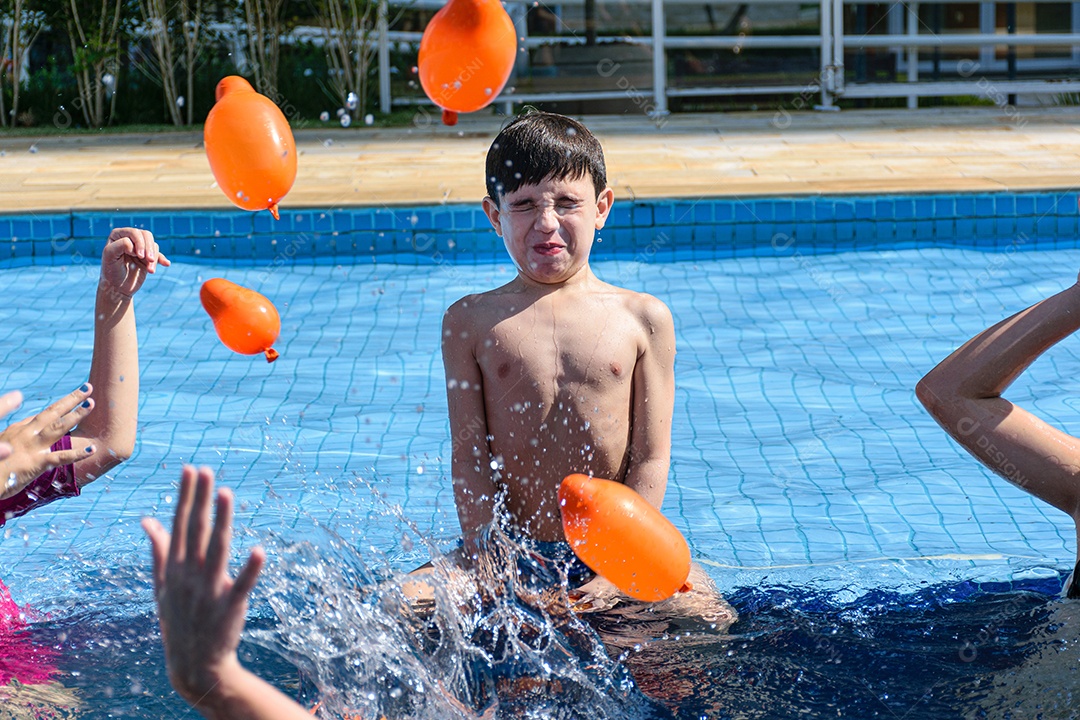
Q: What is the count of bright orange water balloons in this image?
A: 4